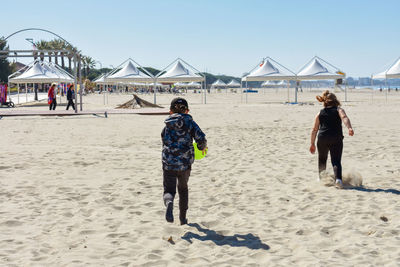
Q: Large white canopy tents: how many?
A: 6